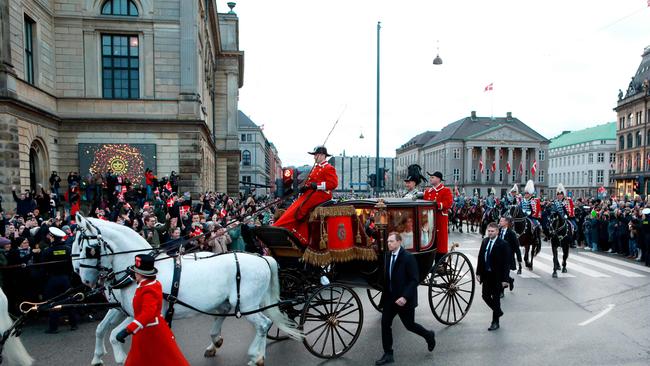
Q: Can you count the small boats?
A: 0